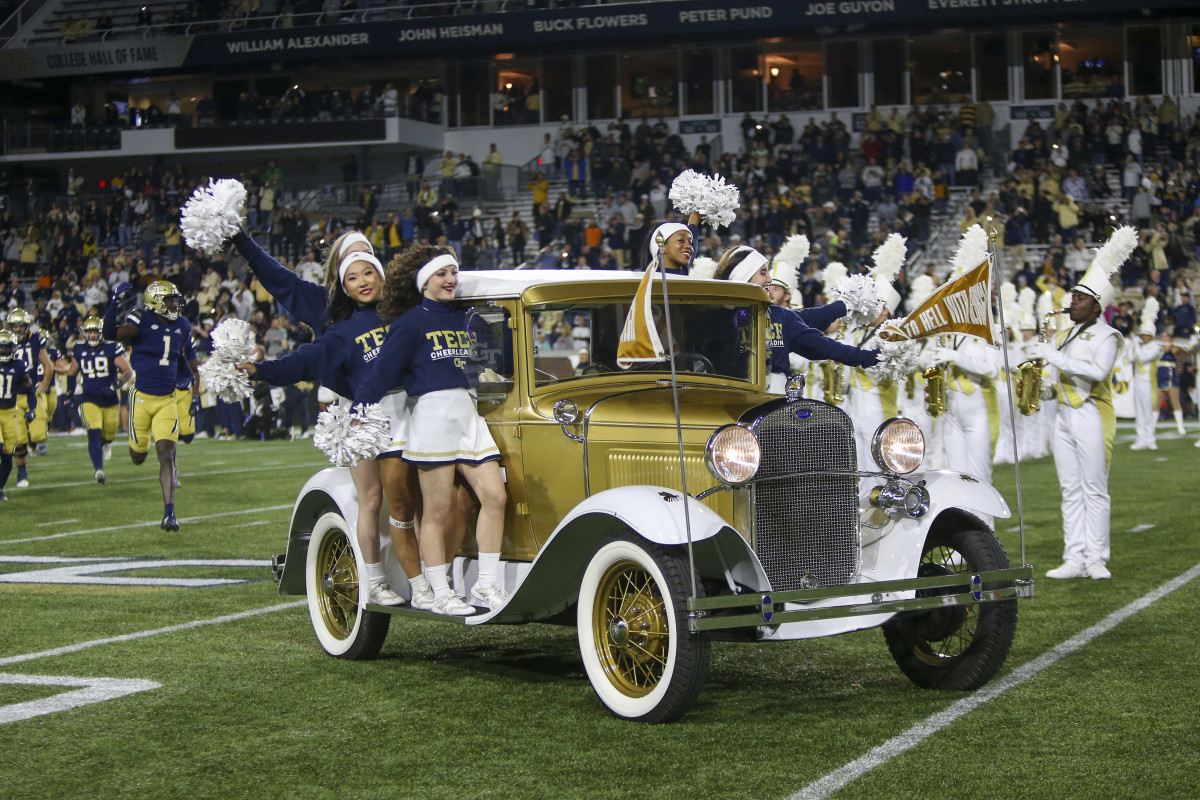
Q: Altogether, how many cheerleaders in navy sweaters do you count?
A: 5